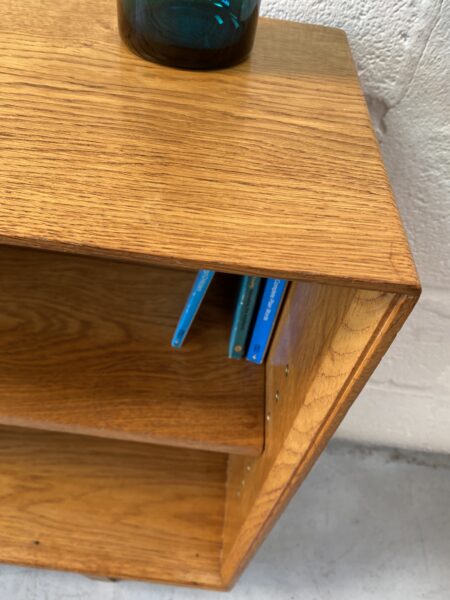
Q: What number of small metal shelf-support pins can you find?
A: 6